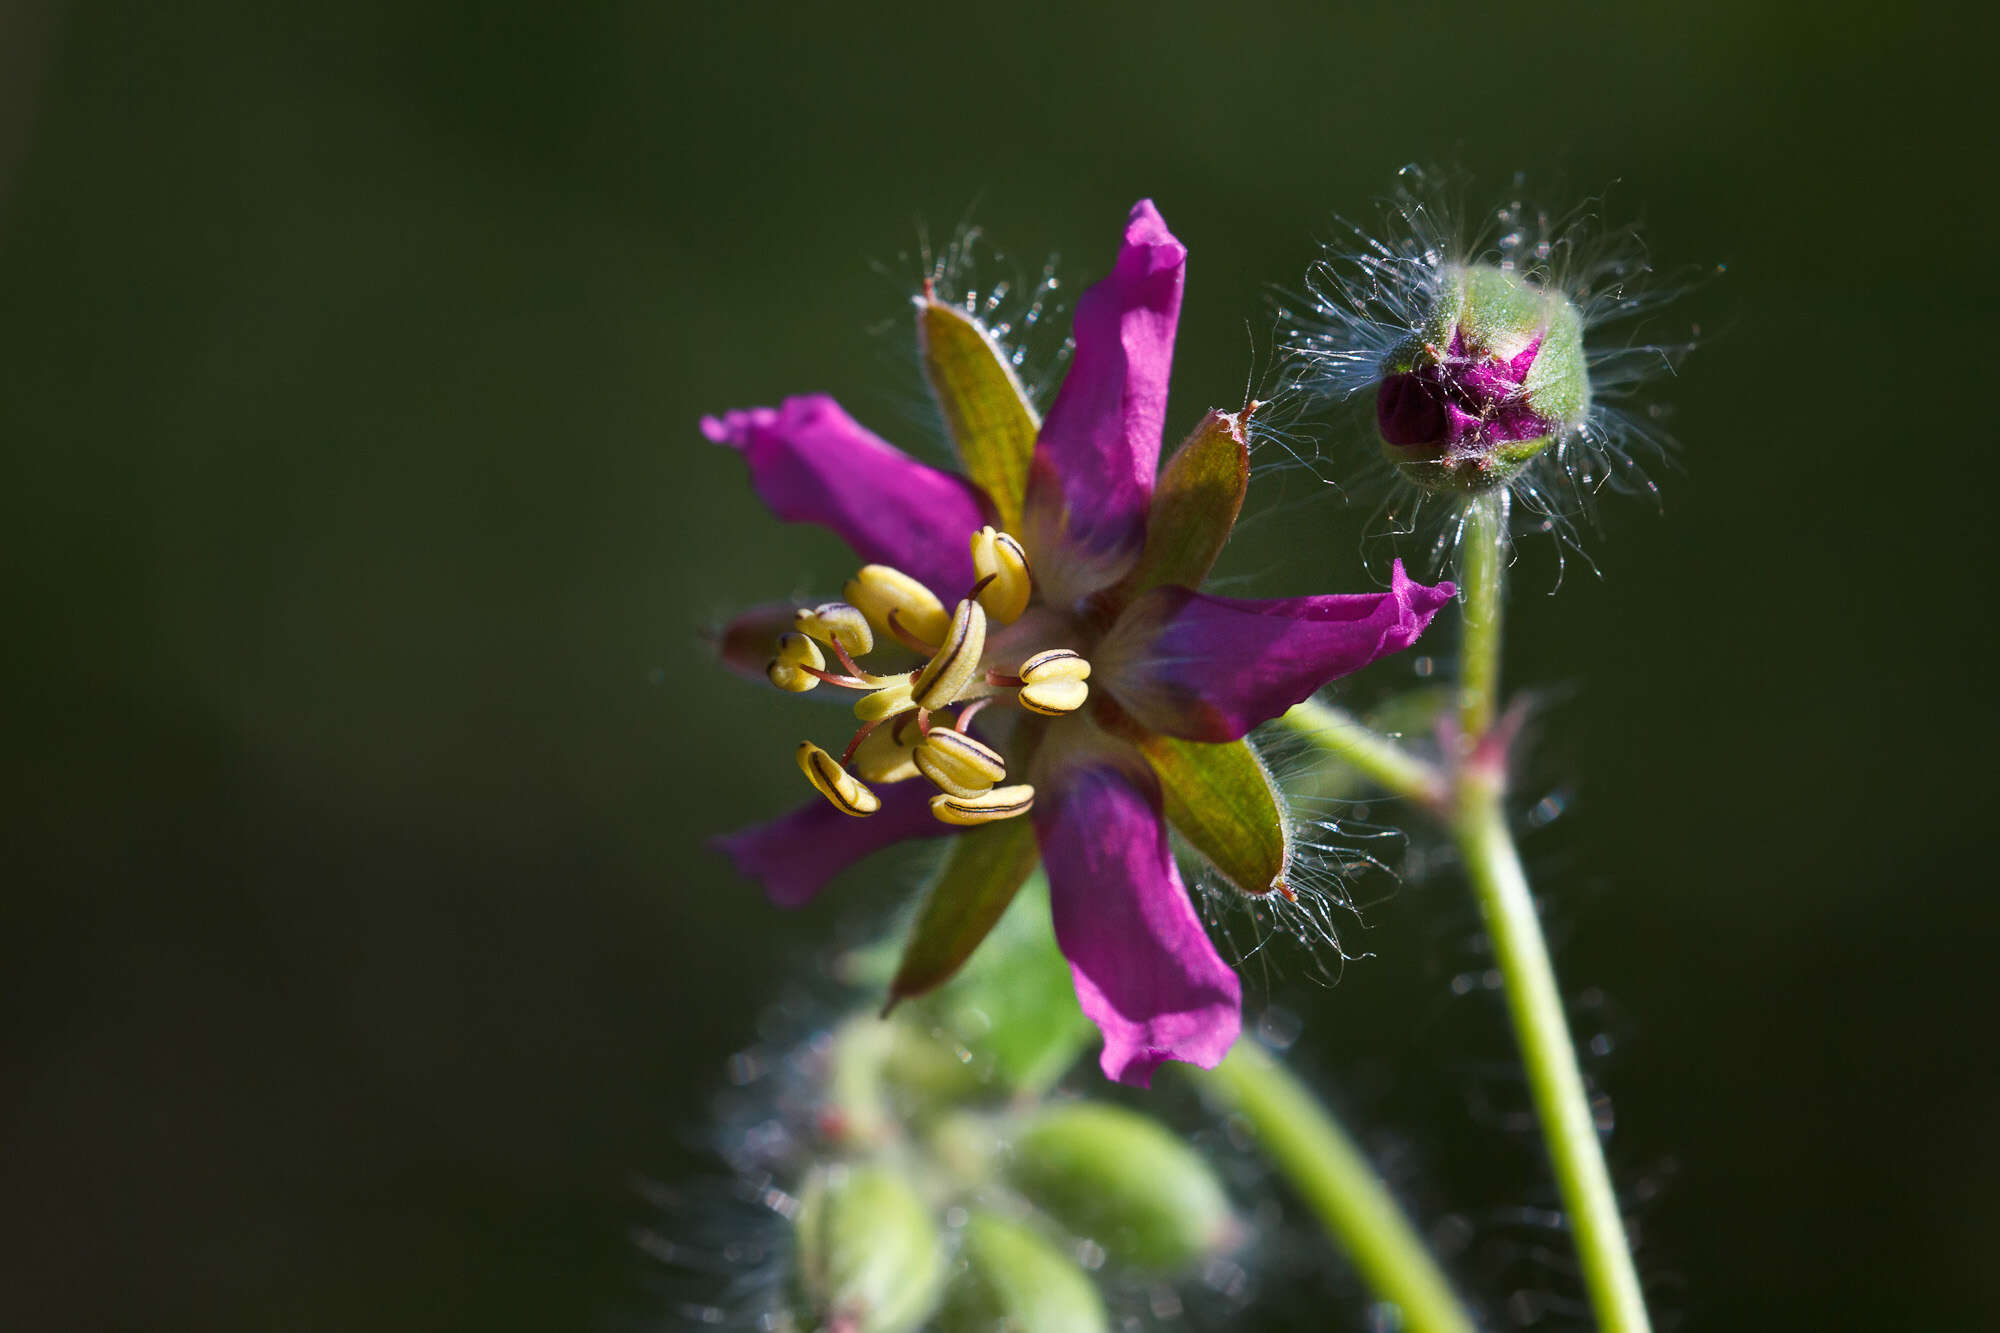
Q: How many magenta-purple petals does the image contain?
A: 5